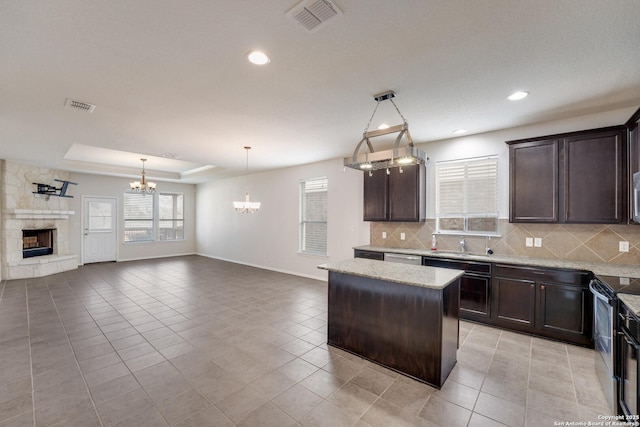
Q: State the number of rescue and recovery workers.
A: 0